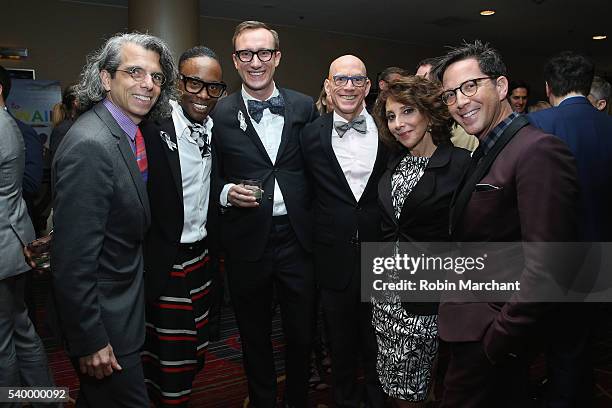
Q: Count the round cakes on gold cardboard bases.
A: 0